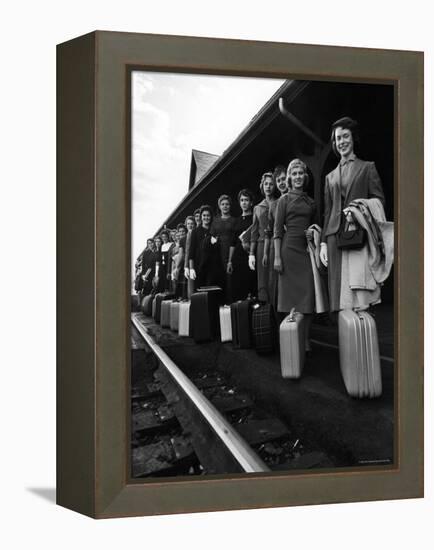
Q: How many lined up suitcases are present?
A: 11